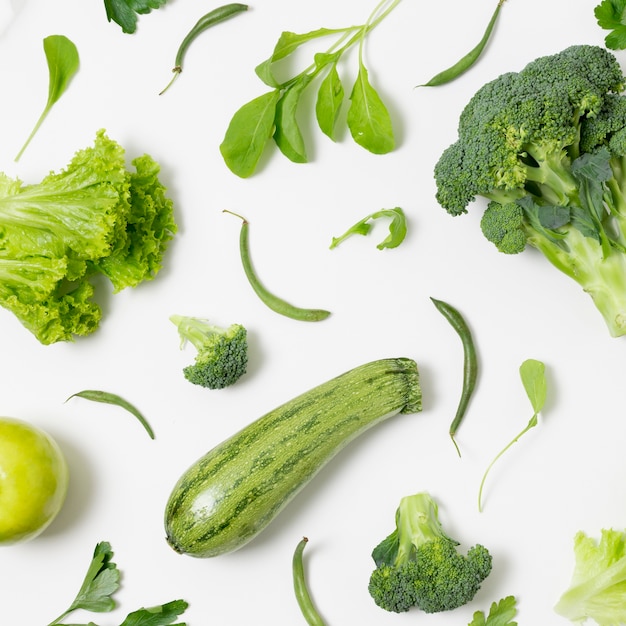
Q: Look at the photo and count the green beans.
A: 6